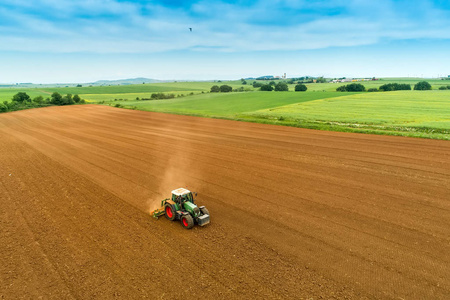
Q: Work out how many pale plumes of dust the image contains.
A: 1